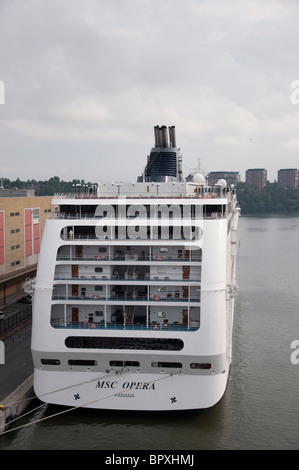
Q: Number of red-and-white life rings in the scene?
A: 6